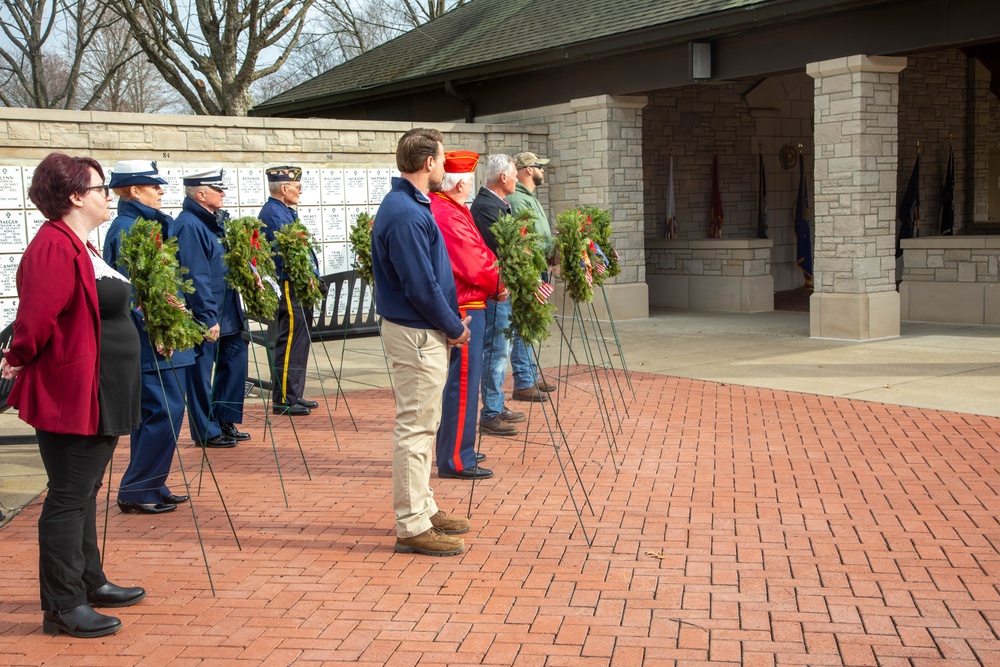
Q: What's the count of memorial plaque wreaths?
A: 8